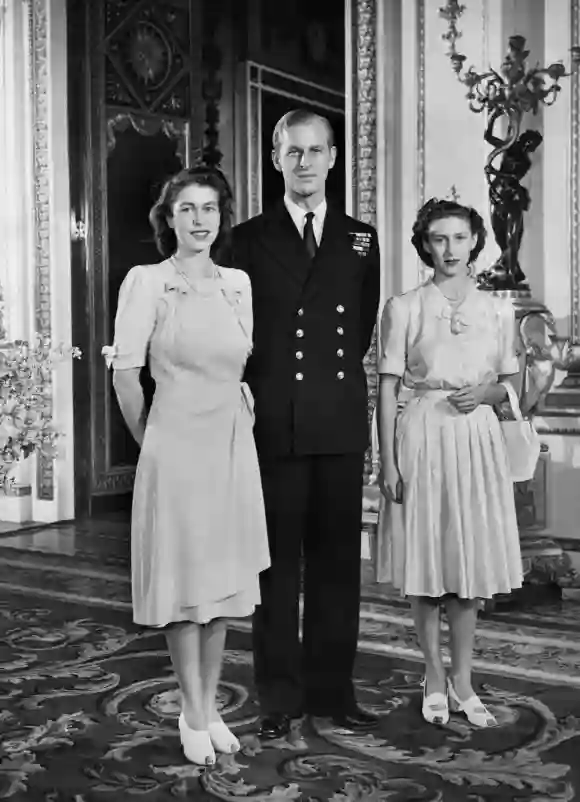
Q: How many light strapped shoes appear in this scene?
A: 2